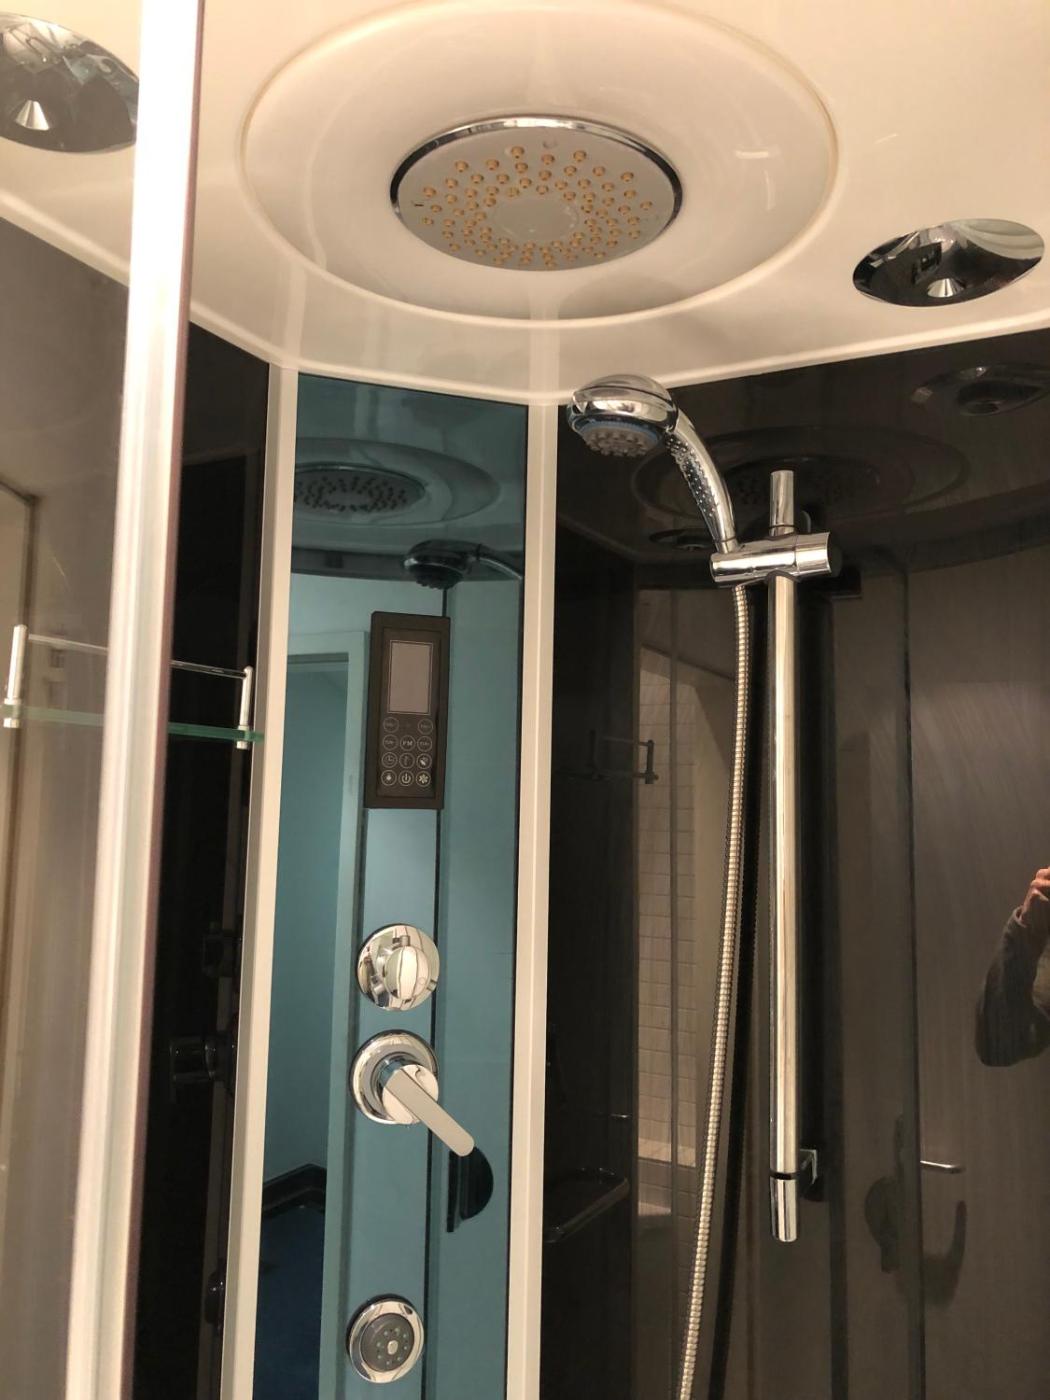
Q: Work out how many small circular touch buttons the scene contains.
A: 11